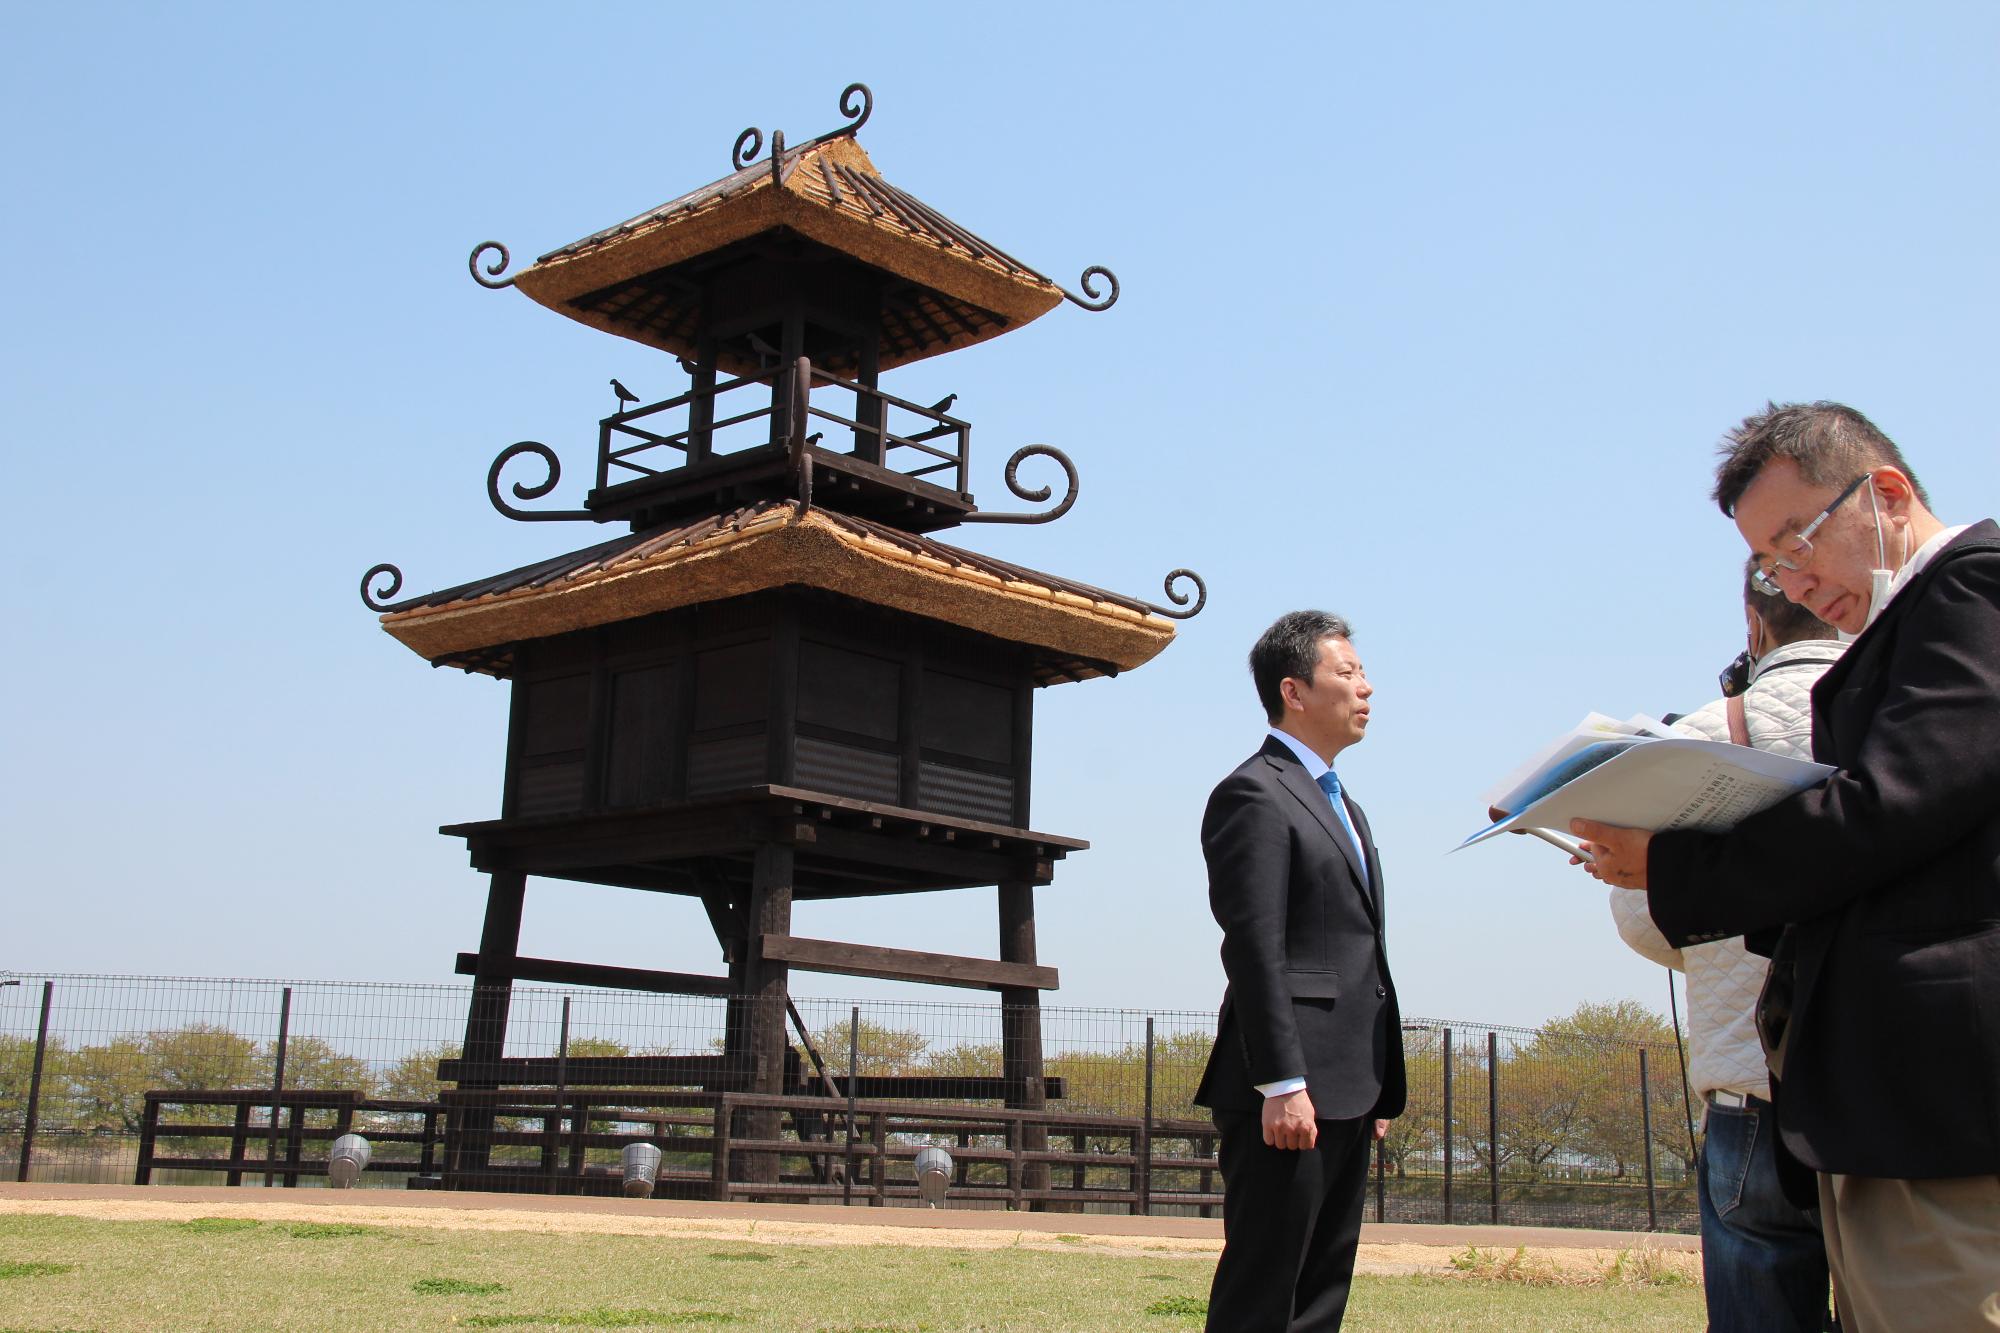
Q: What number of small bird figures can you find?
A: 5